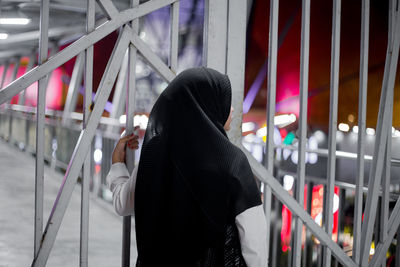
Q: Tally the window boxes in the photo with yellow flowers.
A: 0